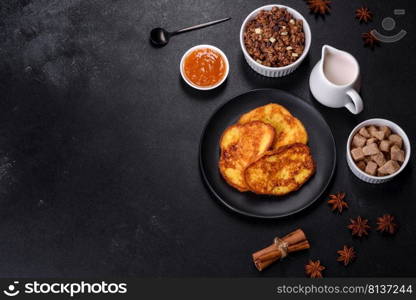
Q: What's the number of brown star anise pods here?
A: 8